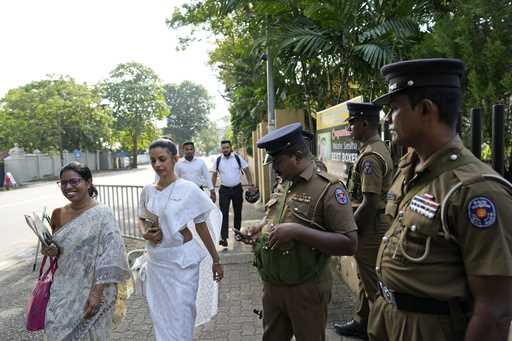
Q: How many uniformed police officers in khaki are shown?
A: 3